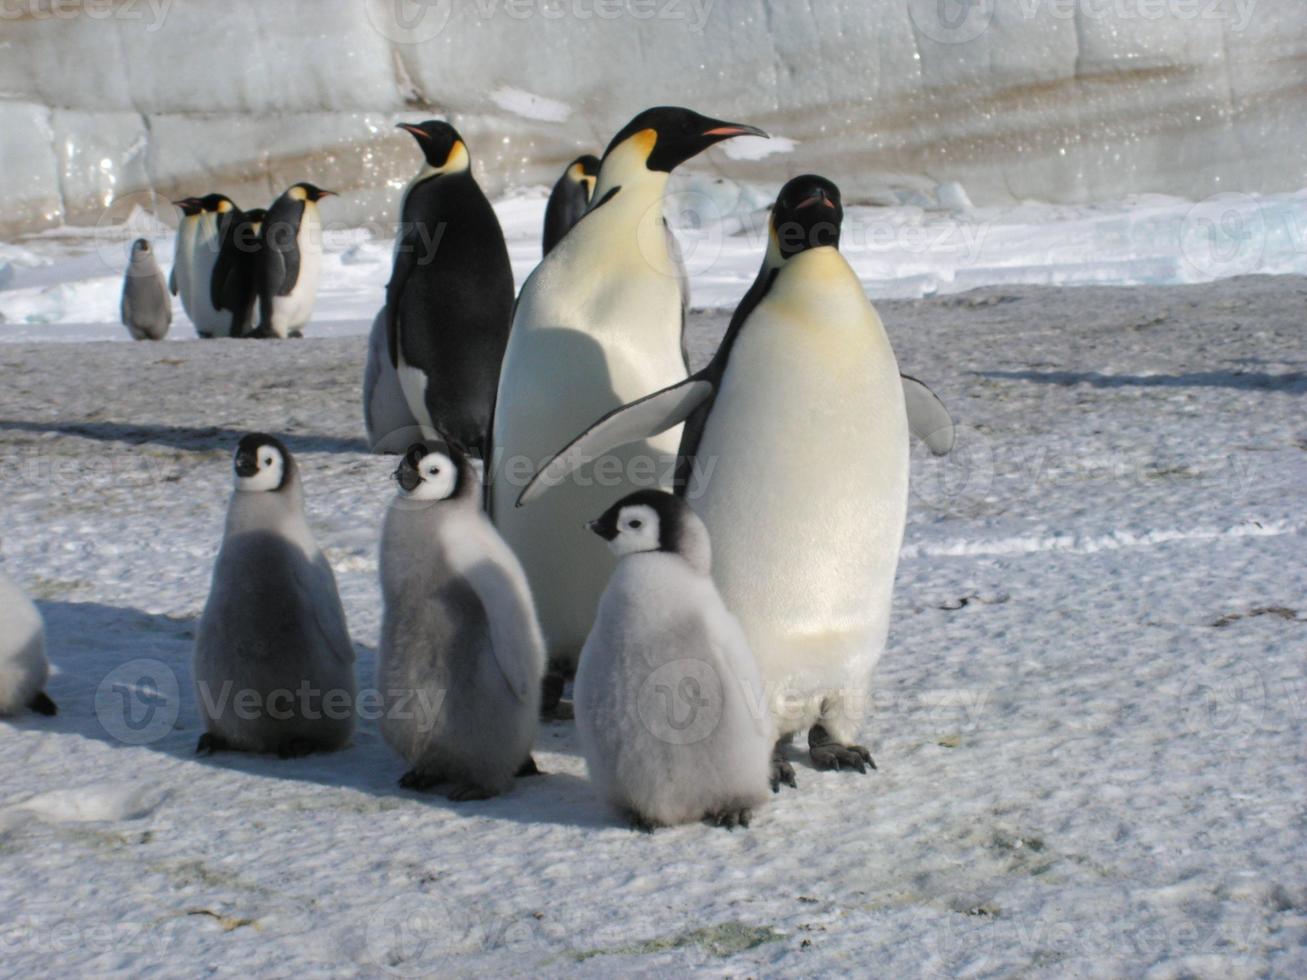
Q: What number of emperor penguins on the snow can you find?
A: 14